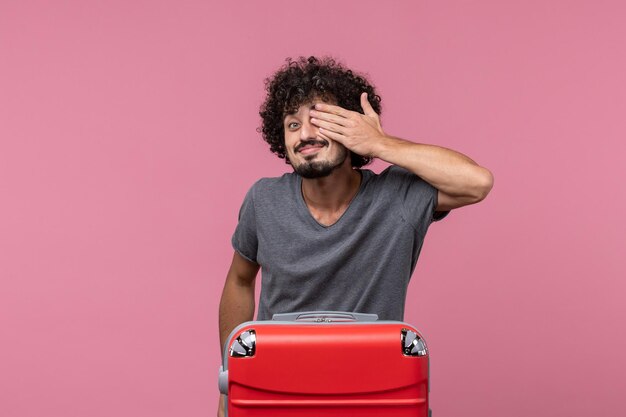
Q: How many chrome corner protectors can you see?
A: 2